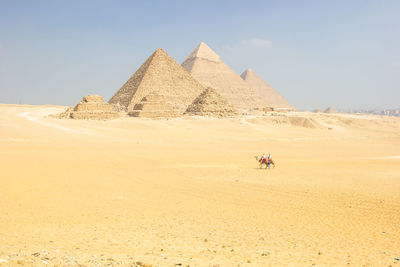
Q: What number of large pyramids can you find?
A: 3